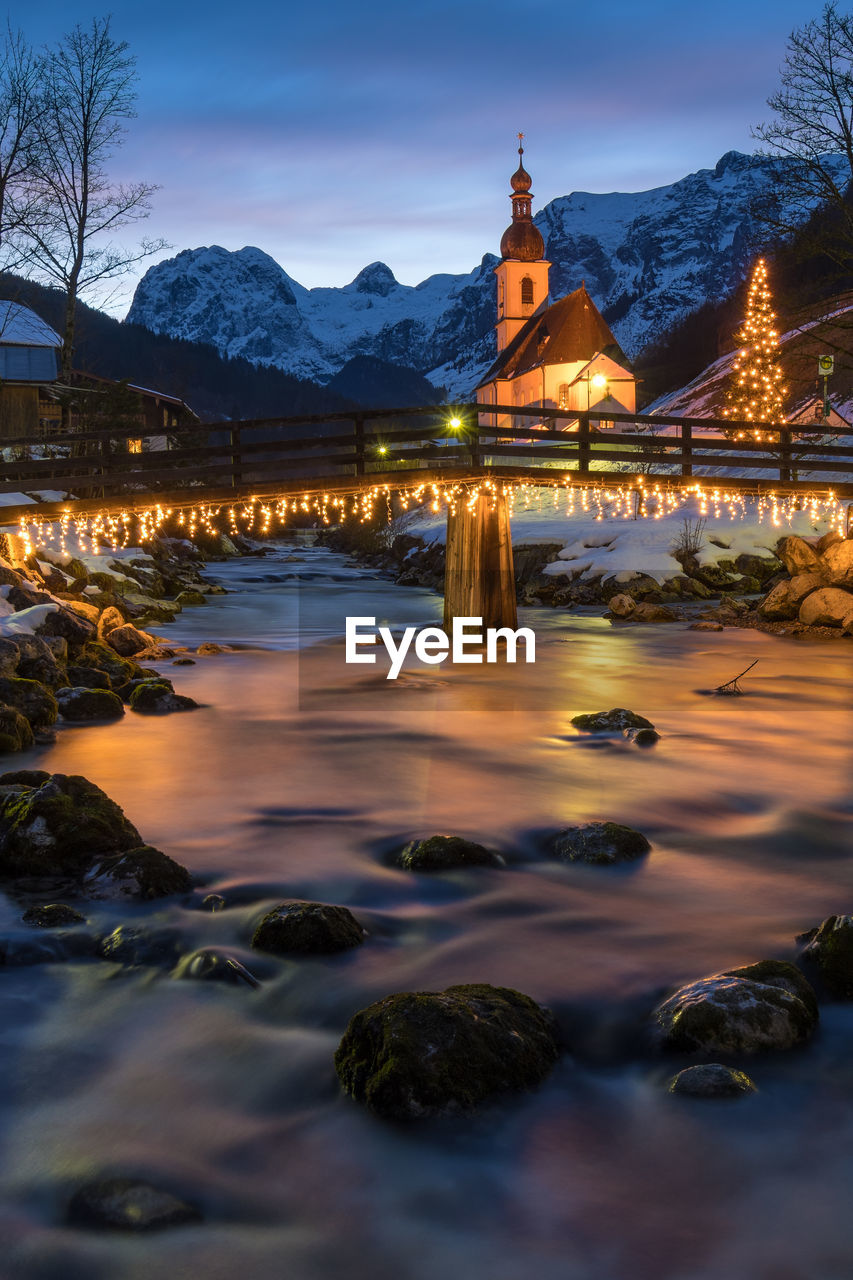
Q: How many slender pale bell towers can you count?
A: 1